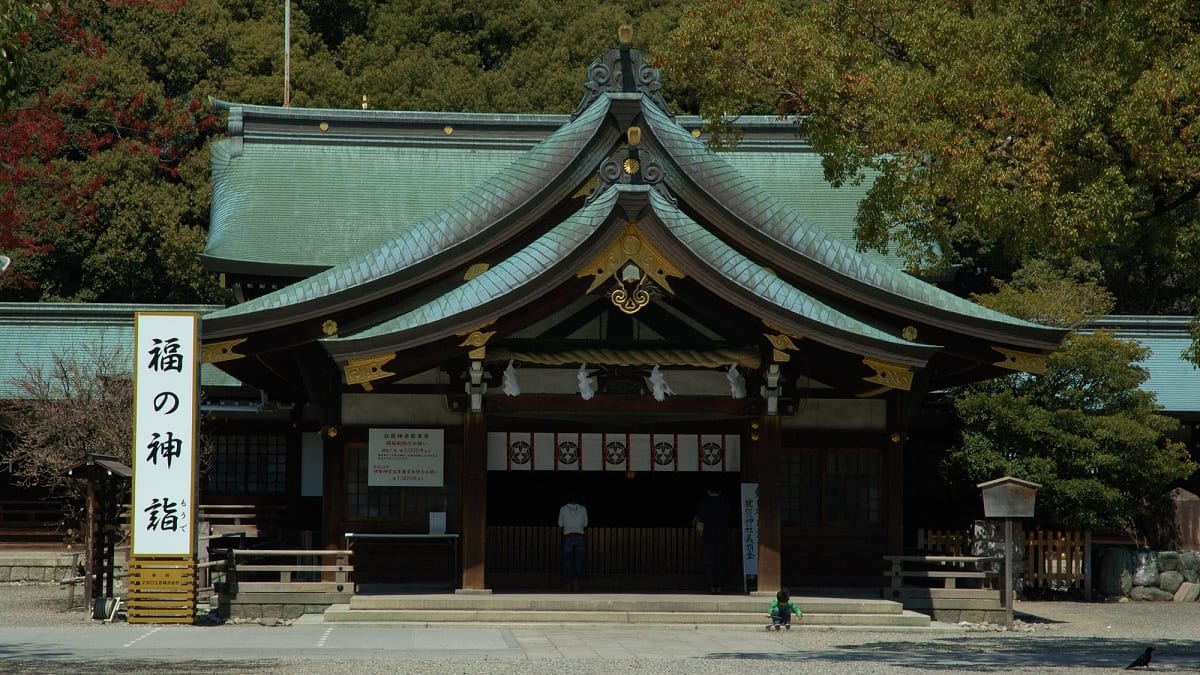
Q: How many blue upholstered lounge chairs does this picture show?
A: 0